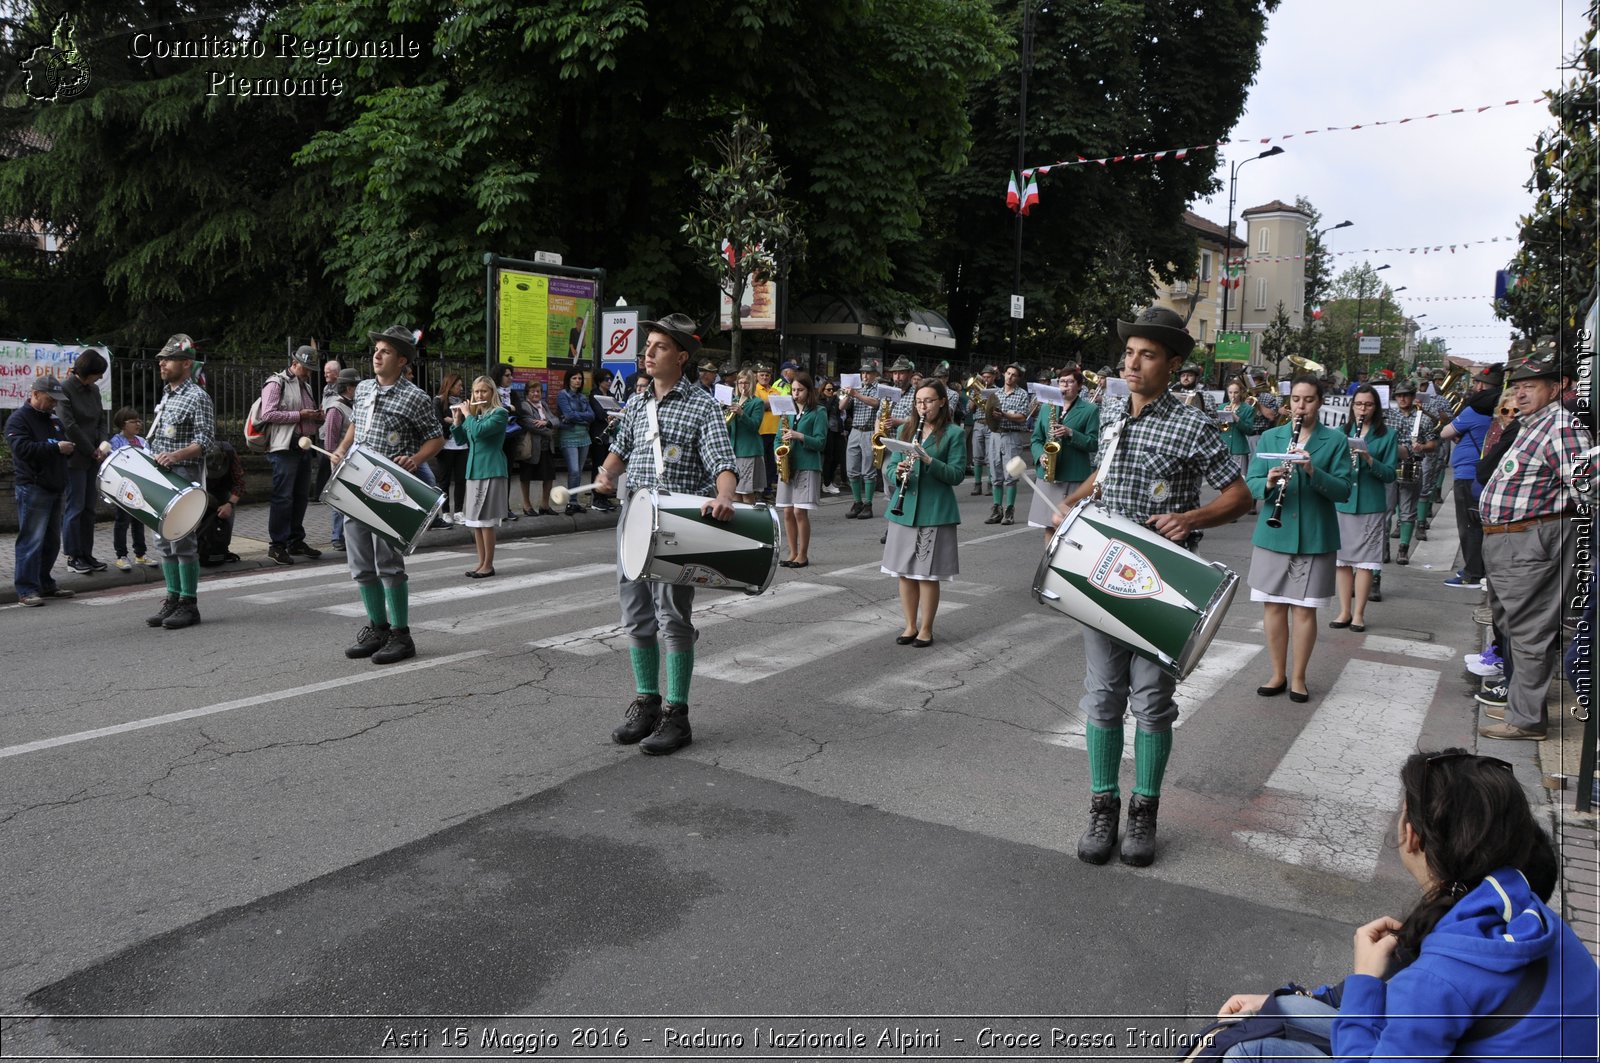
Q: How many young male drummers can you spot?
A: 4